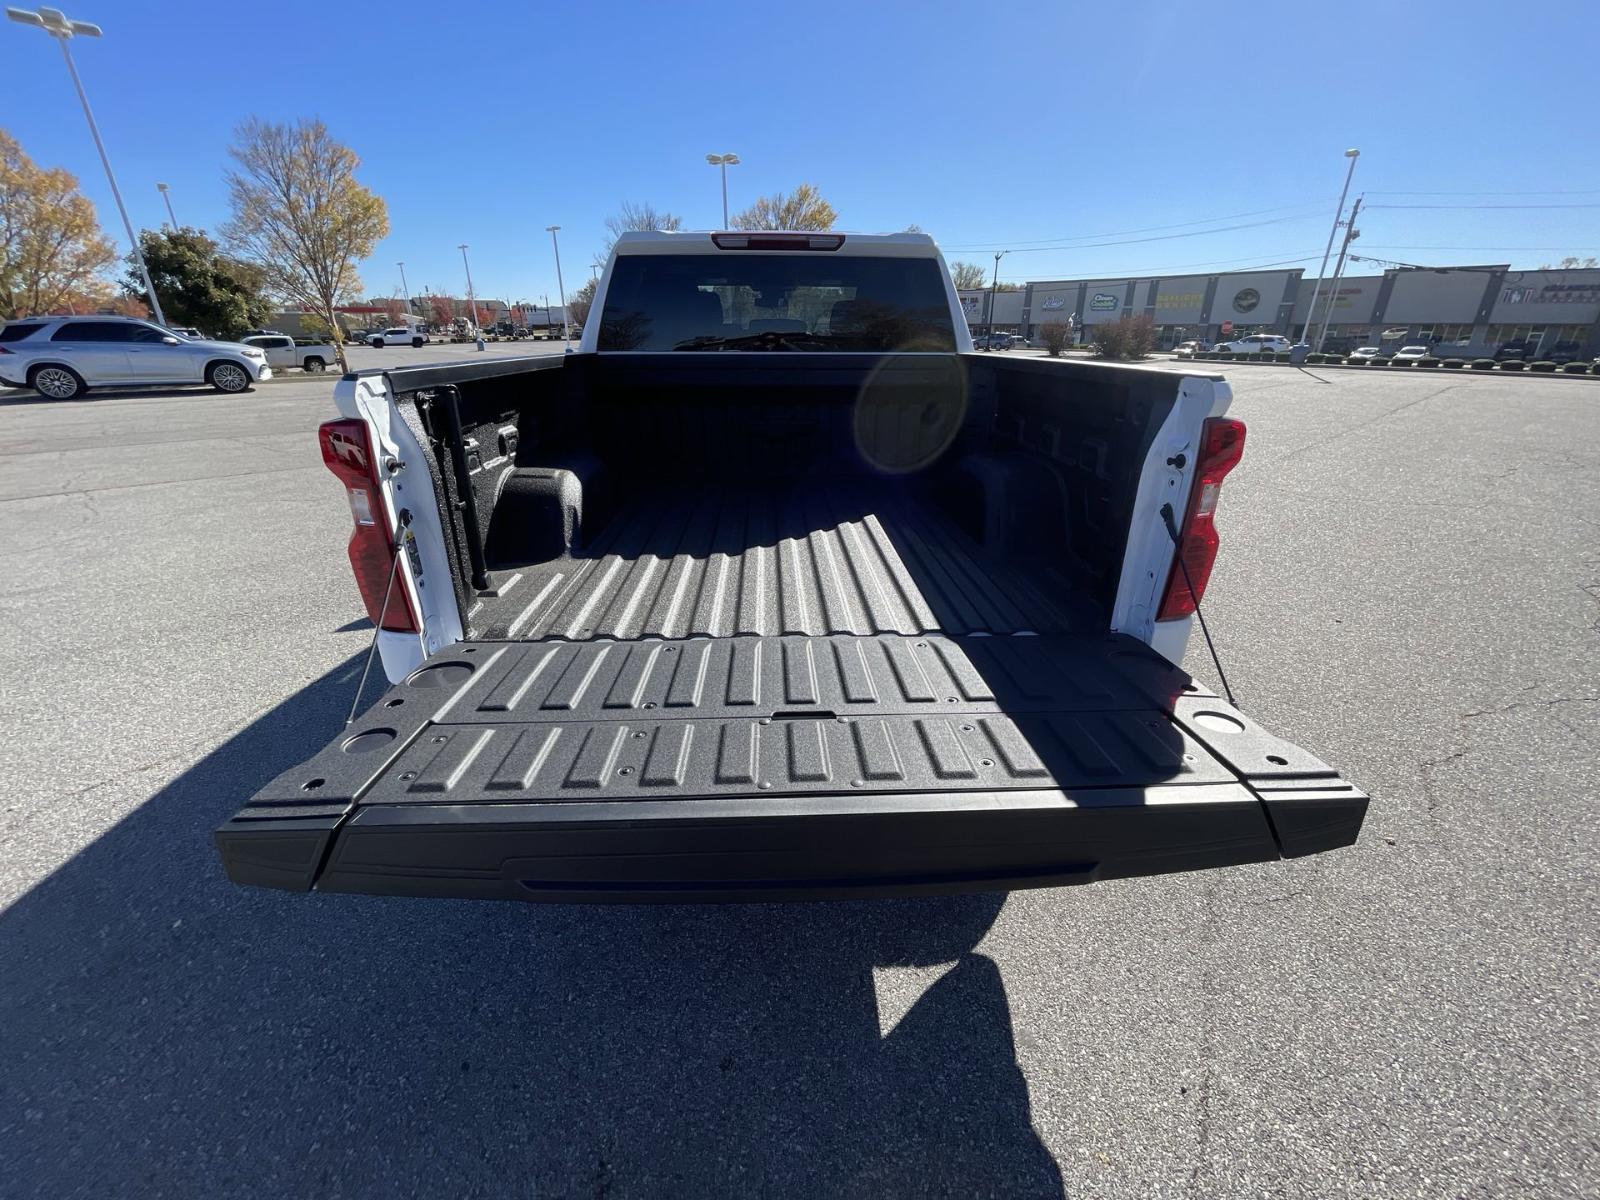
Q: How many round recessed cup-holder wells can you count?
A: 4